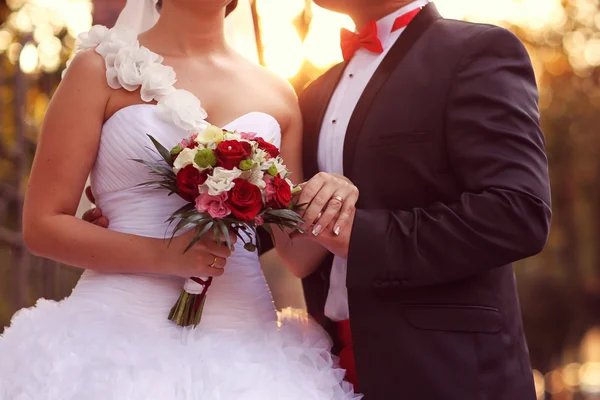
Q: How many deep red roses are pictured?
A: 5